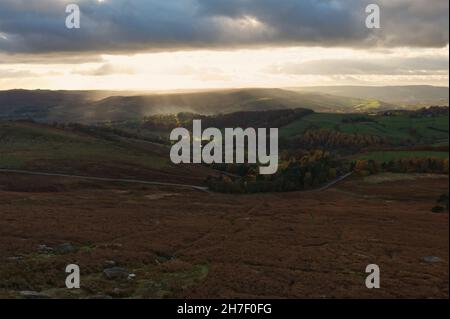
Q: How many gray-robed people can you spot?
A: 0